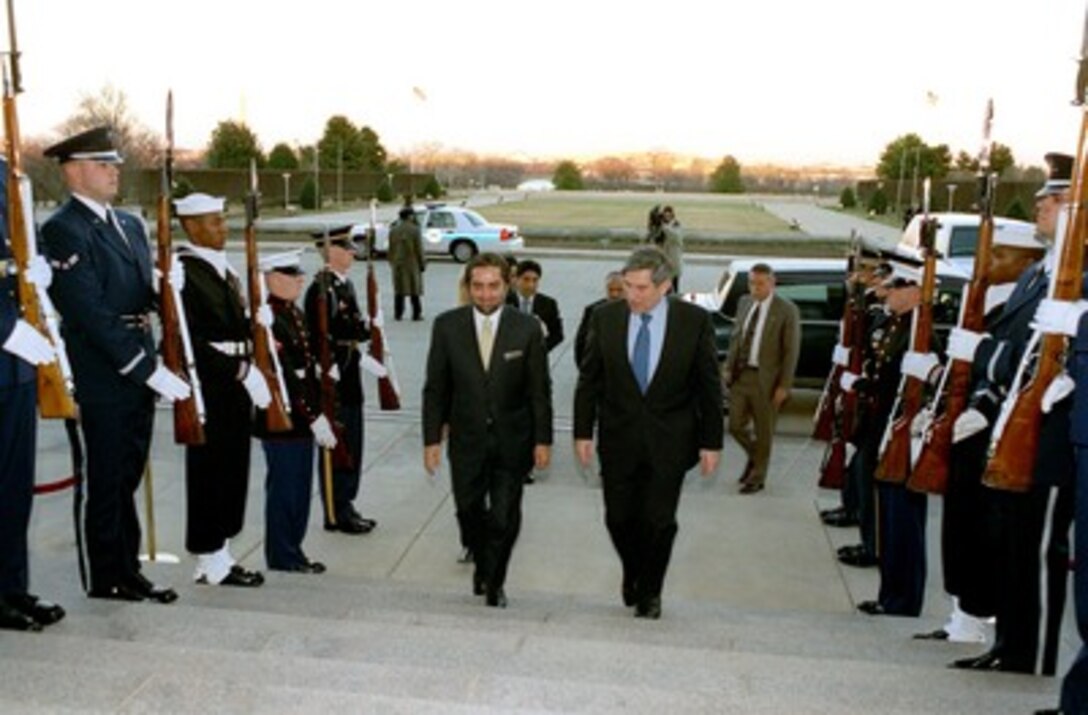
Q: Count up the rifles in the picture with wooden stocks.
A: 10